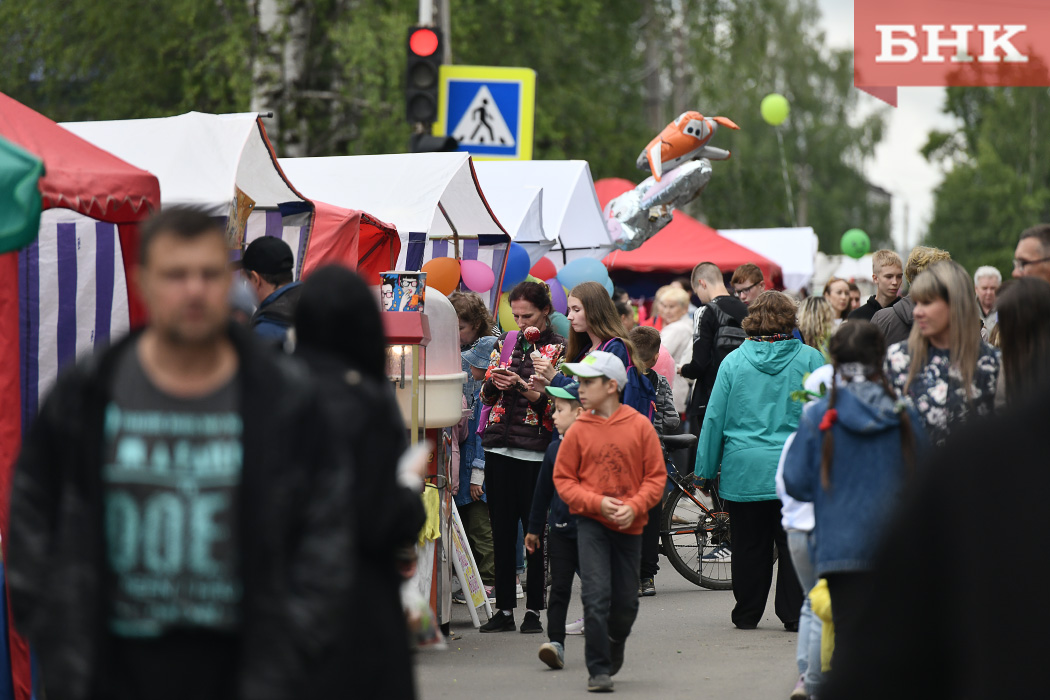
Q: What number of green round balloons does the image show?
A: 2